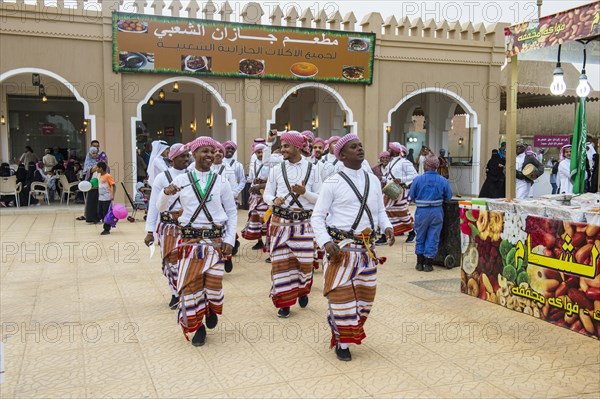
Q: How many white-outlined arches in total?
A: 4